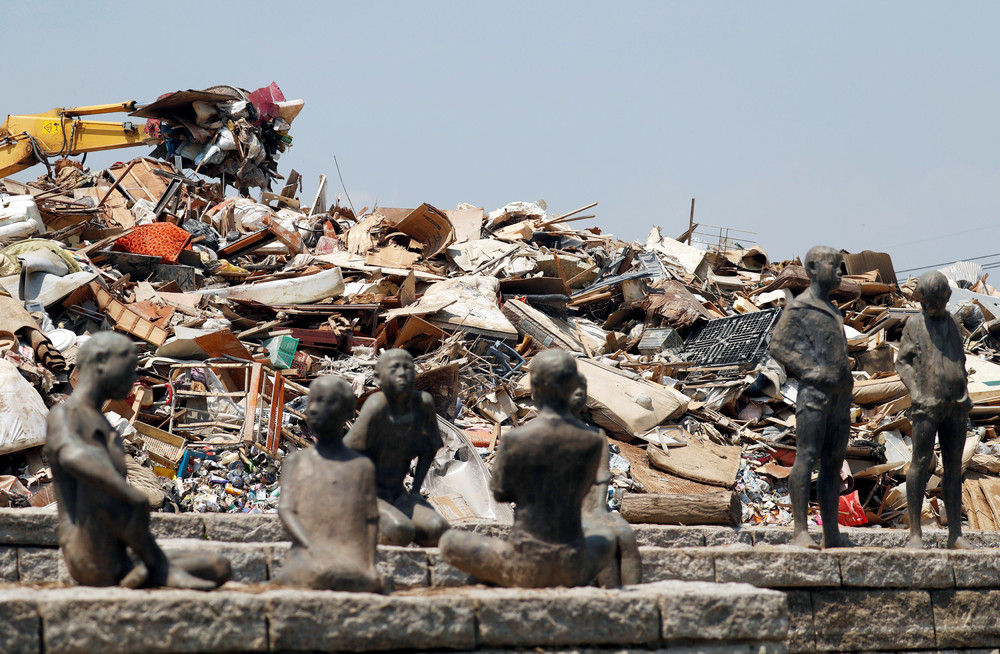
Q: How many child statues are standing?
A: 2